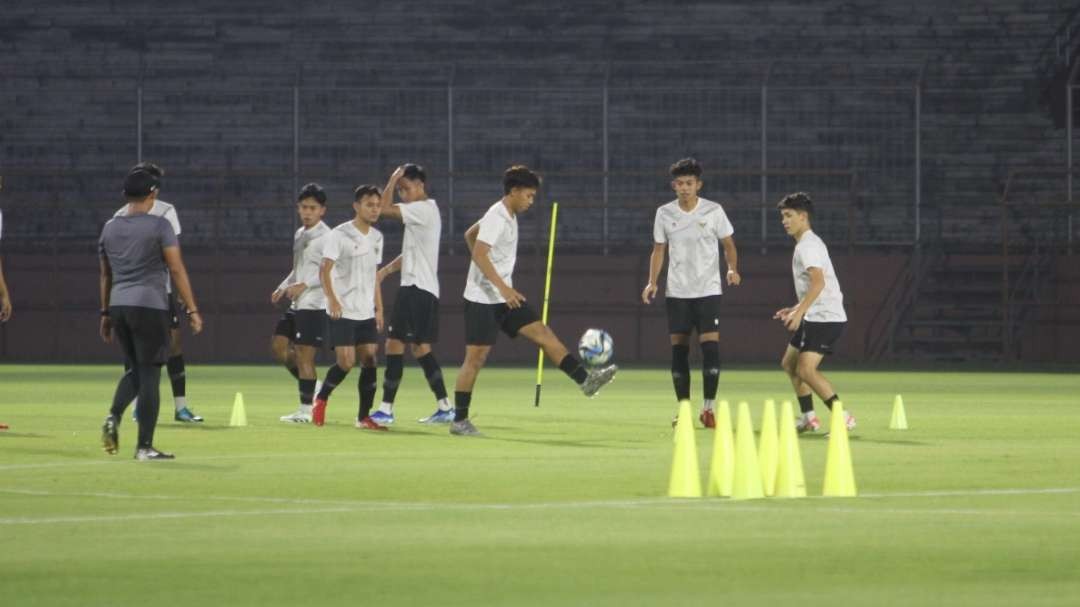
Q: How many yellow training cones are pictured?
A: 8